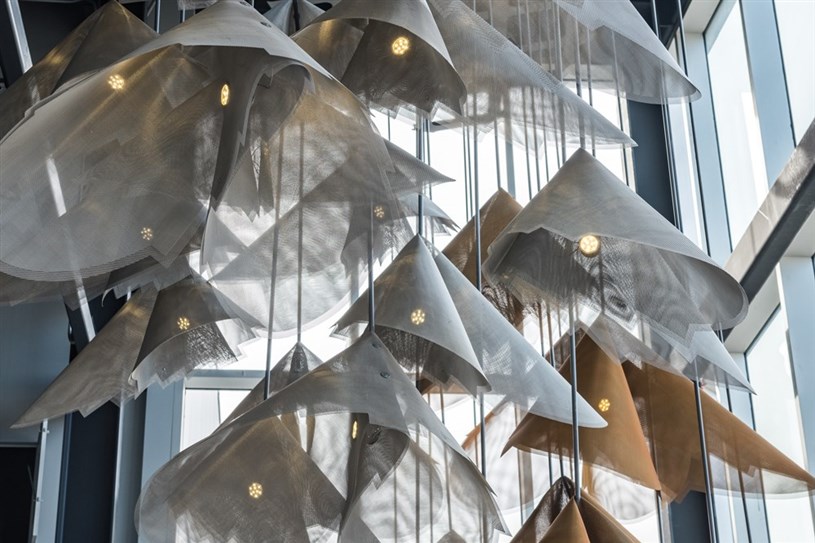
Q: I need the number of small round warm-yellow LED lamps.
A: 11